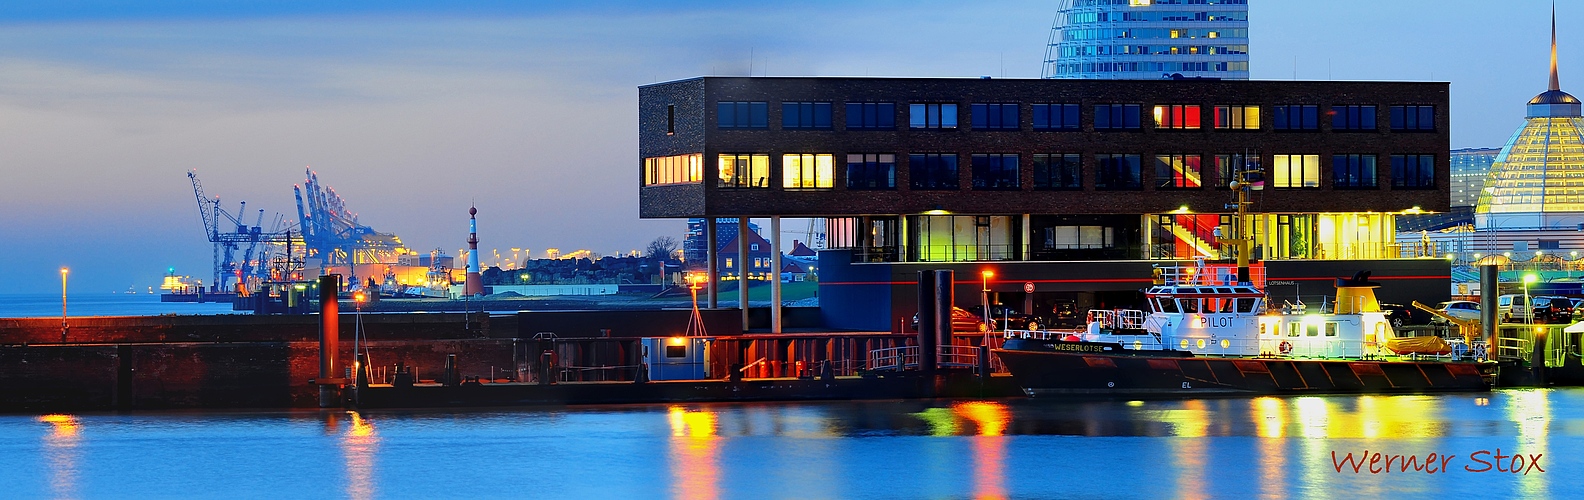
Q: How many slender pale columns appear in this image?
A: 3